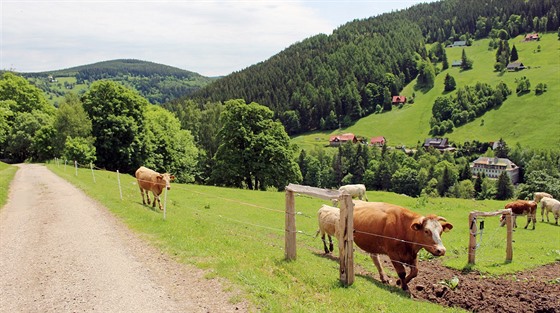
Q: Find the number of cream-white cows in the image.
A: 4